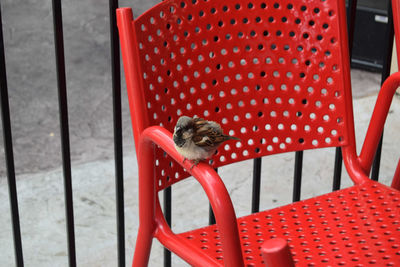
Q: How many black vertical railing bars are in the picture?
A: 9